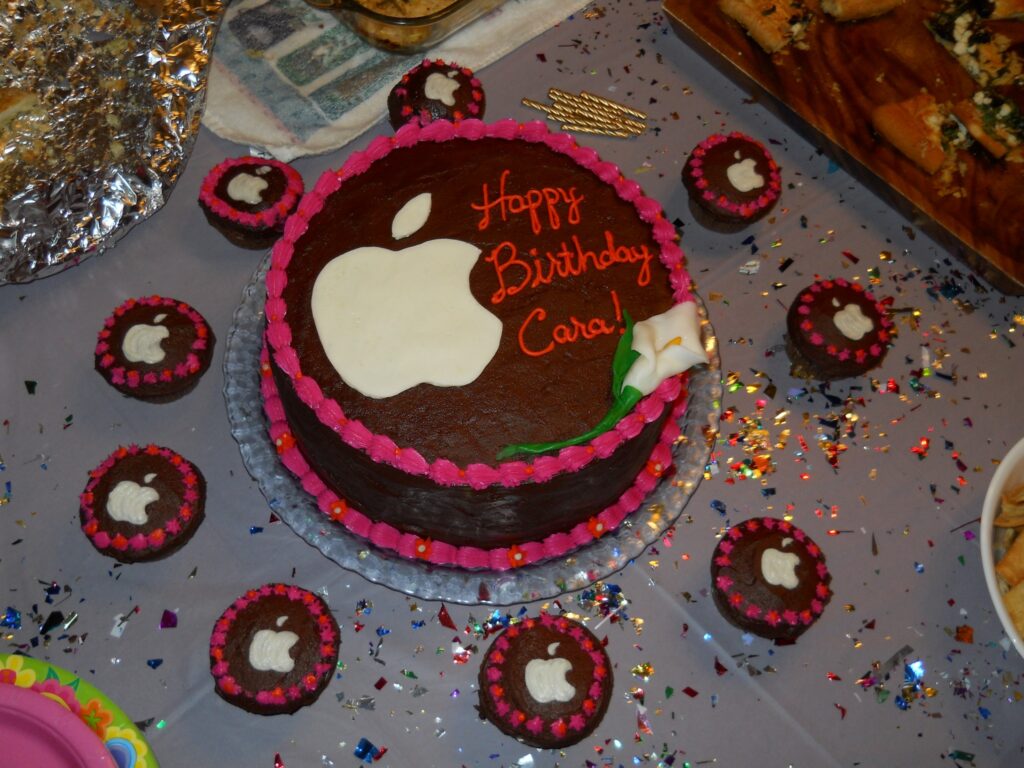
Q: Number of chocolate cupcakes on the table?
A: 9